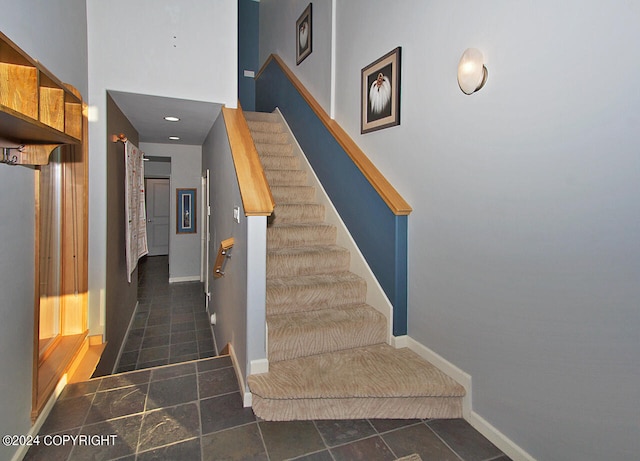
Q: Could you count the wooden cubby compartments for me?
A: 3